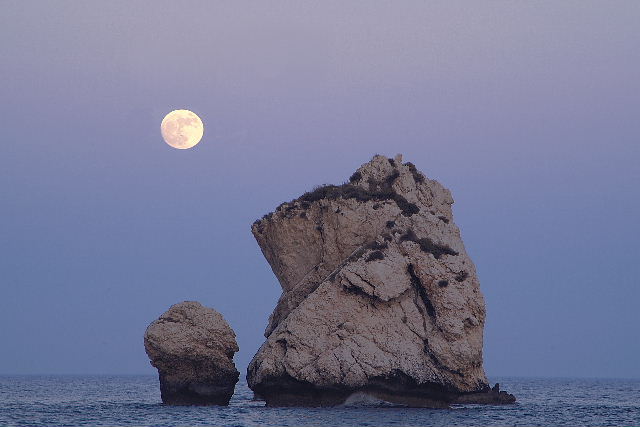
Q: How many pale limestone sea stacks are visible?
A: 2